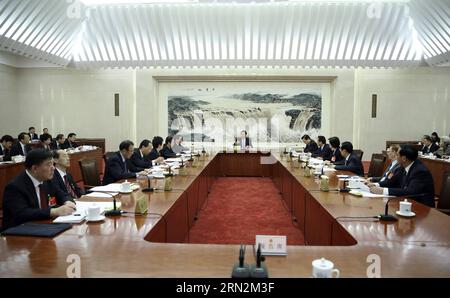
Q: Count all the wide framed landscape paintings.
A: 1